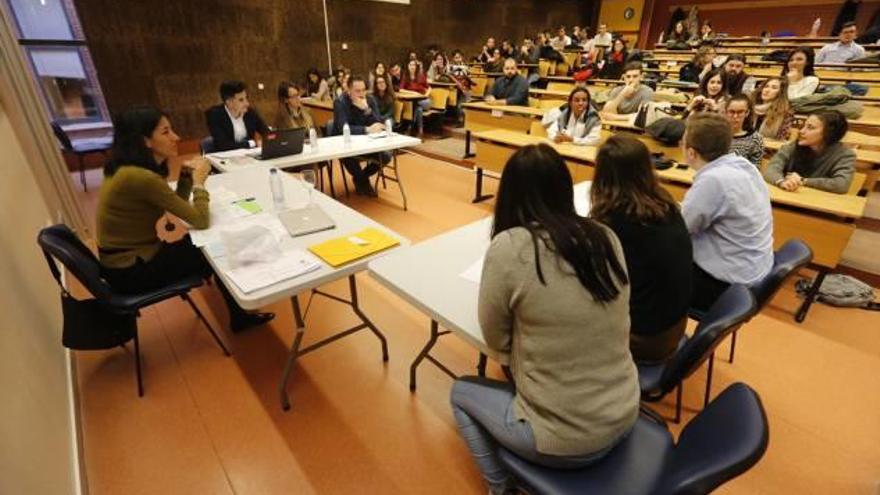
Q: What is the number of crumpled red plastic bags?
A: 0